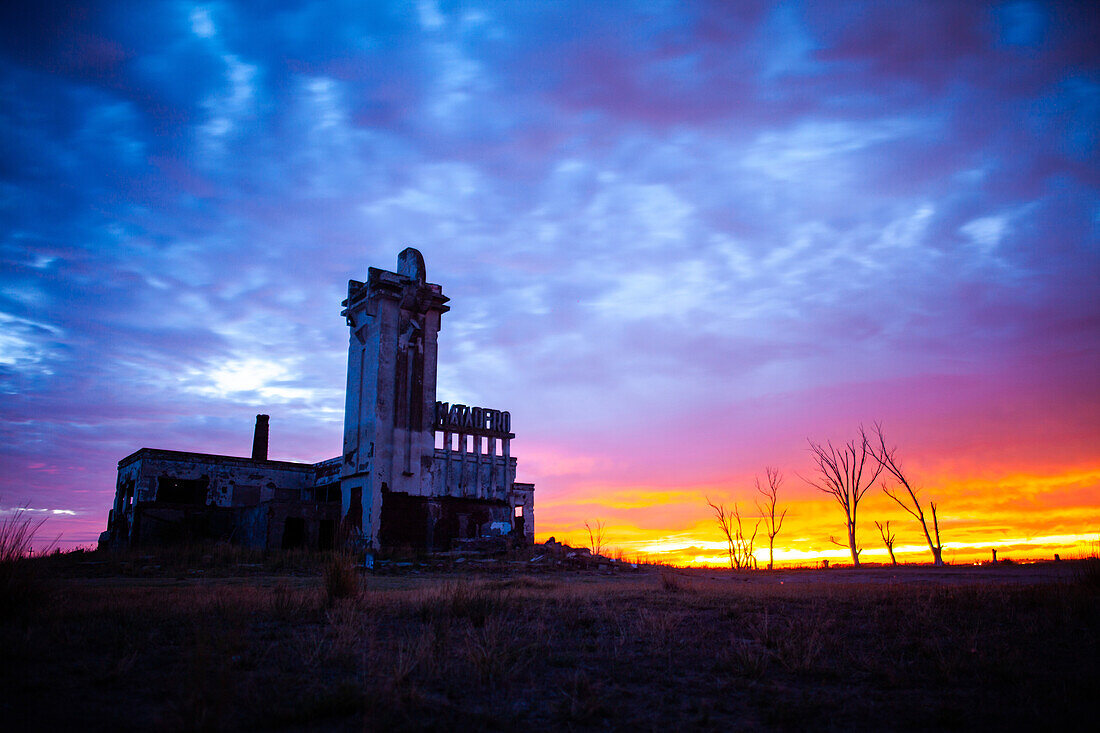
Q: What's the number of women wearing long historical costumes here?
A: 0